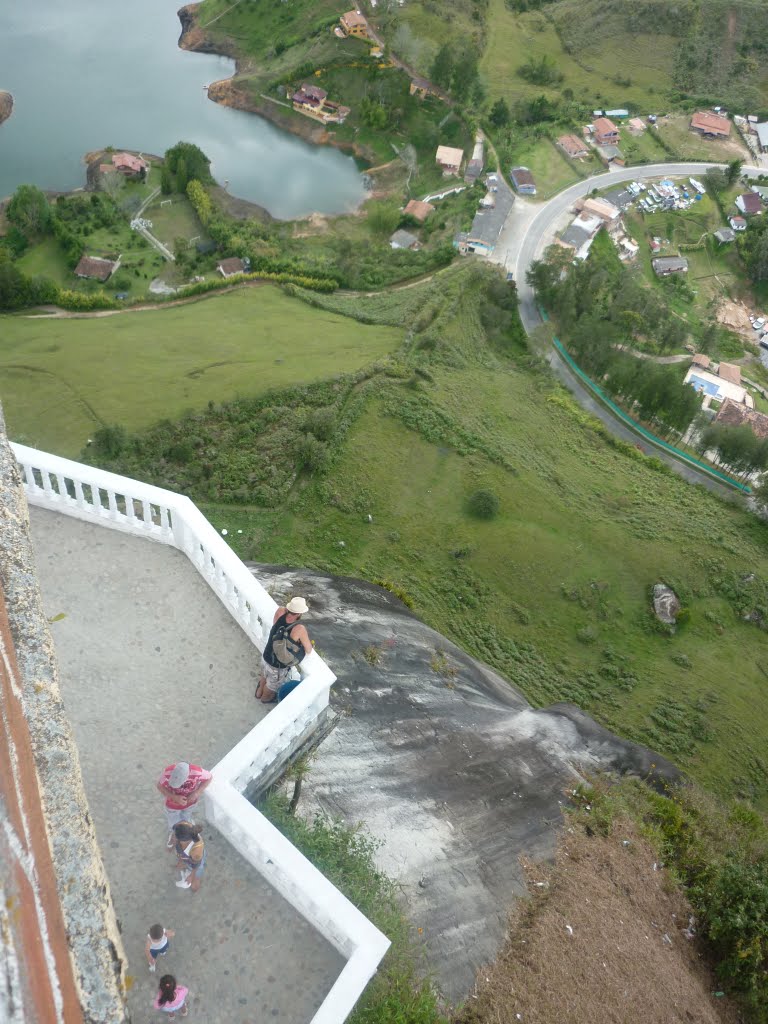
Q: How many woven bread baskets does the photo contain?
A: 0